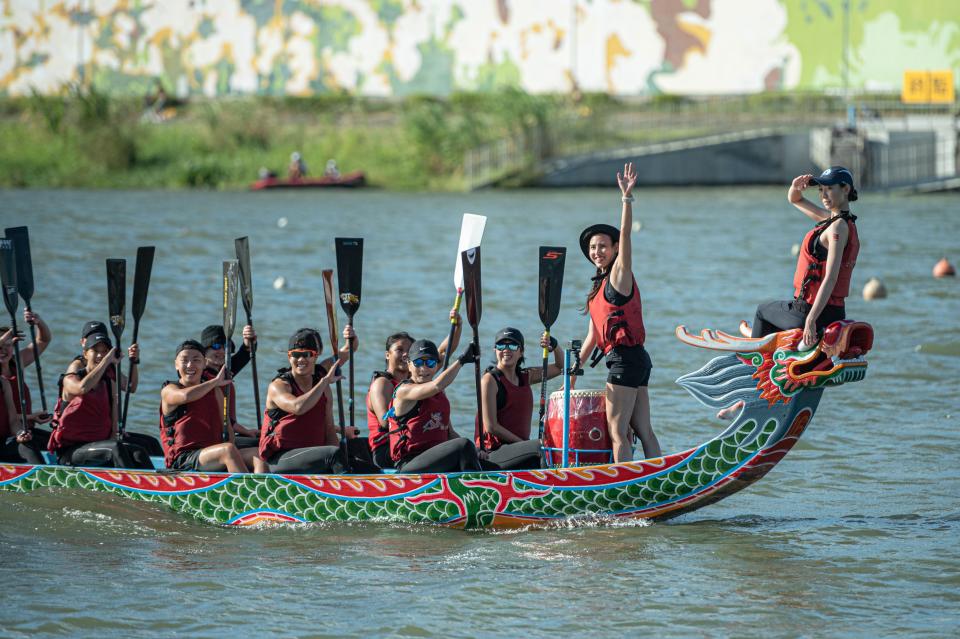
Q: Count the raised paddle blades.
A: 11